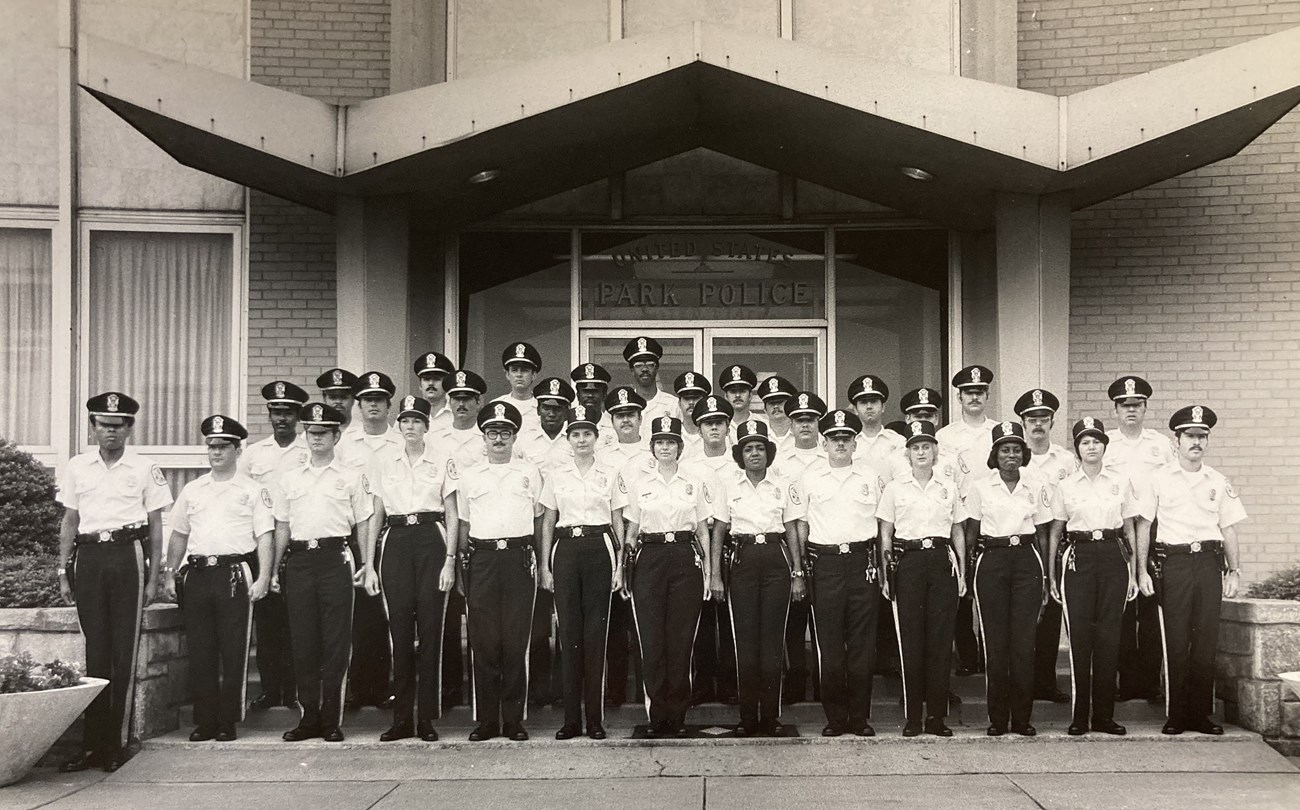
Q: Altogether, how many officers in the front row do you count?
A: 13